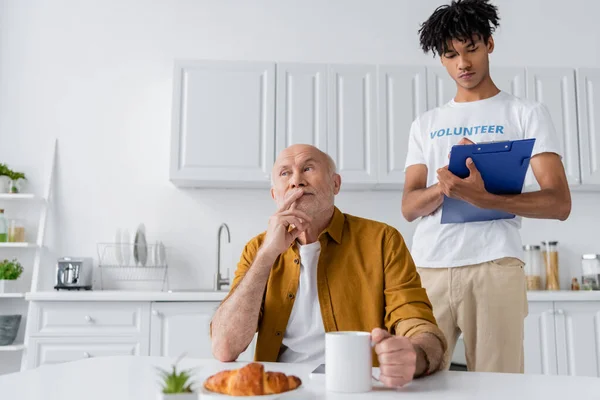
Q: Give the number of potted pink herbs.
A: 0